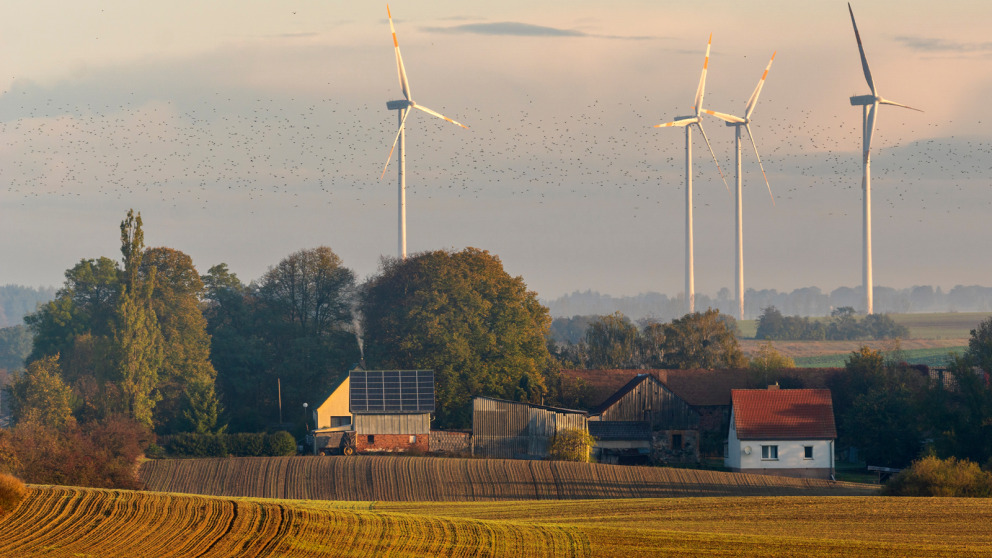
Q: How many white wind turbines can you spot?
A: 4